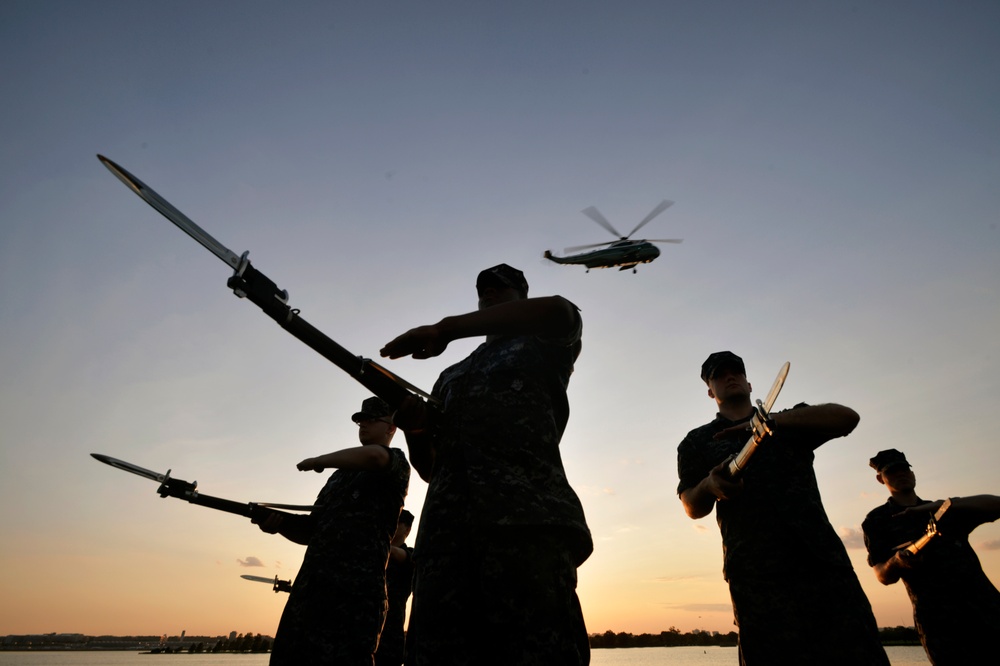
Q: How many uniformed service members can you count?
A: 5